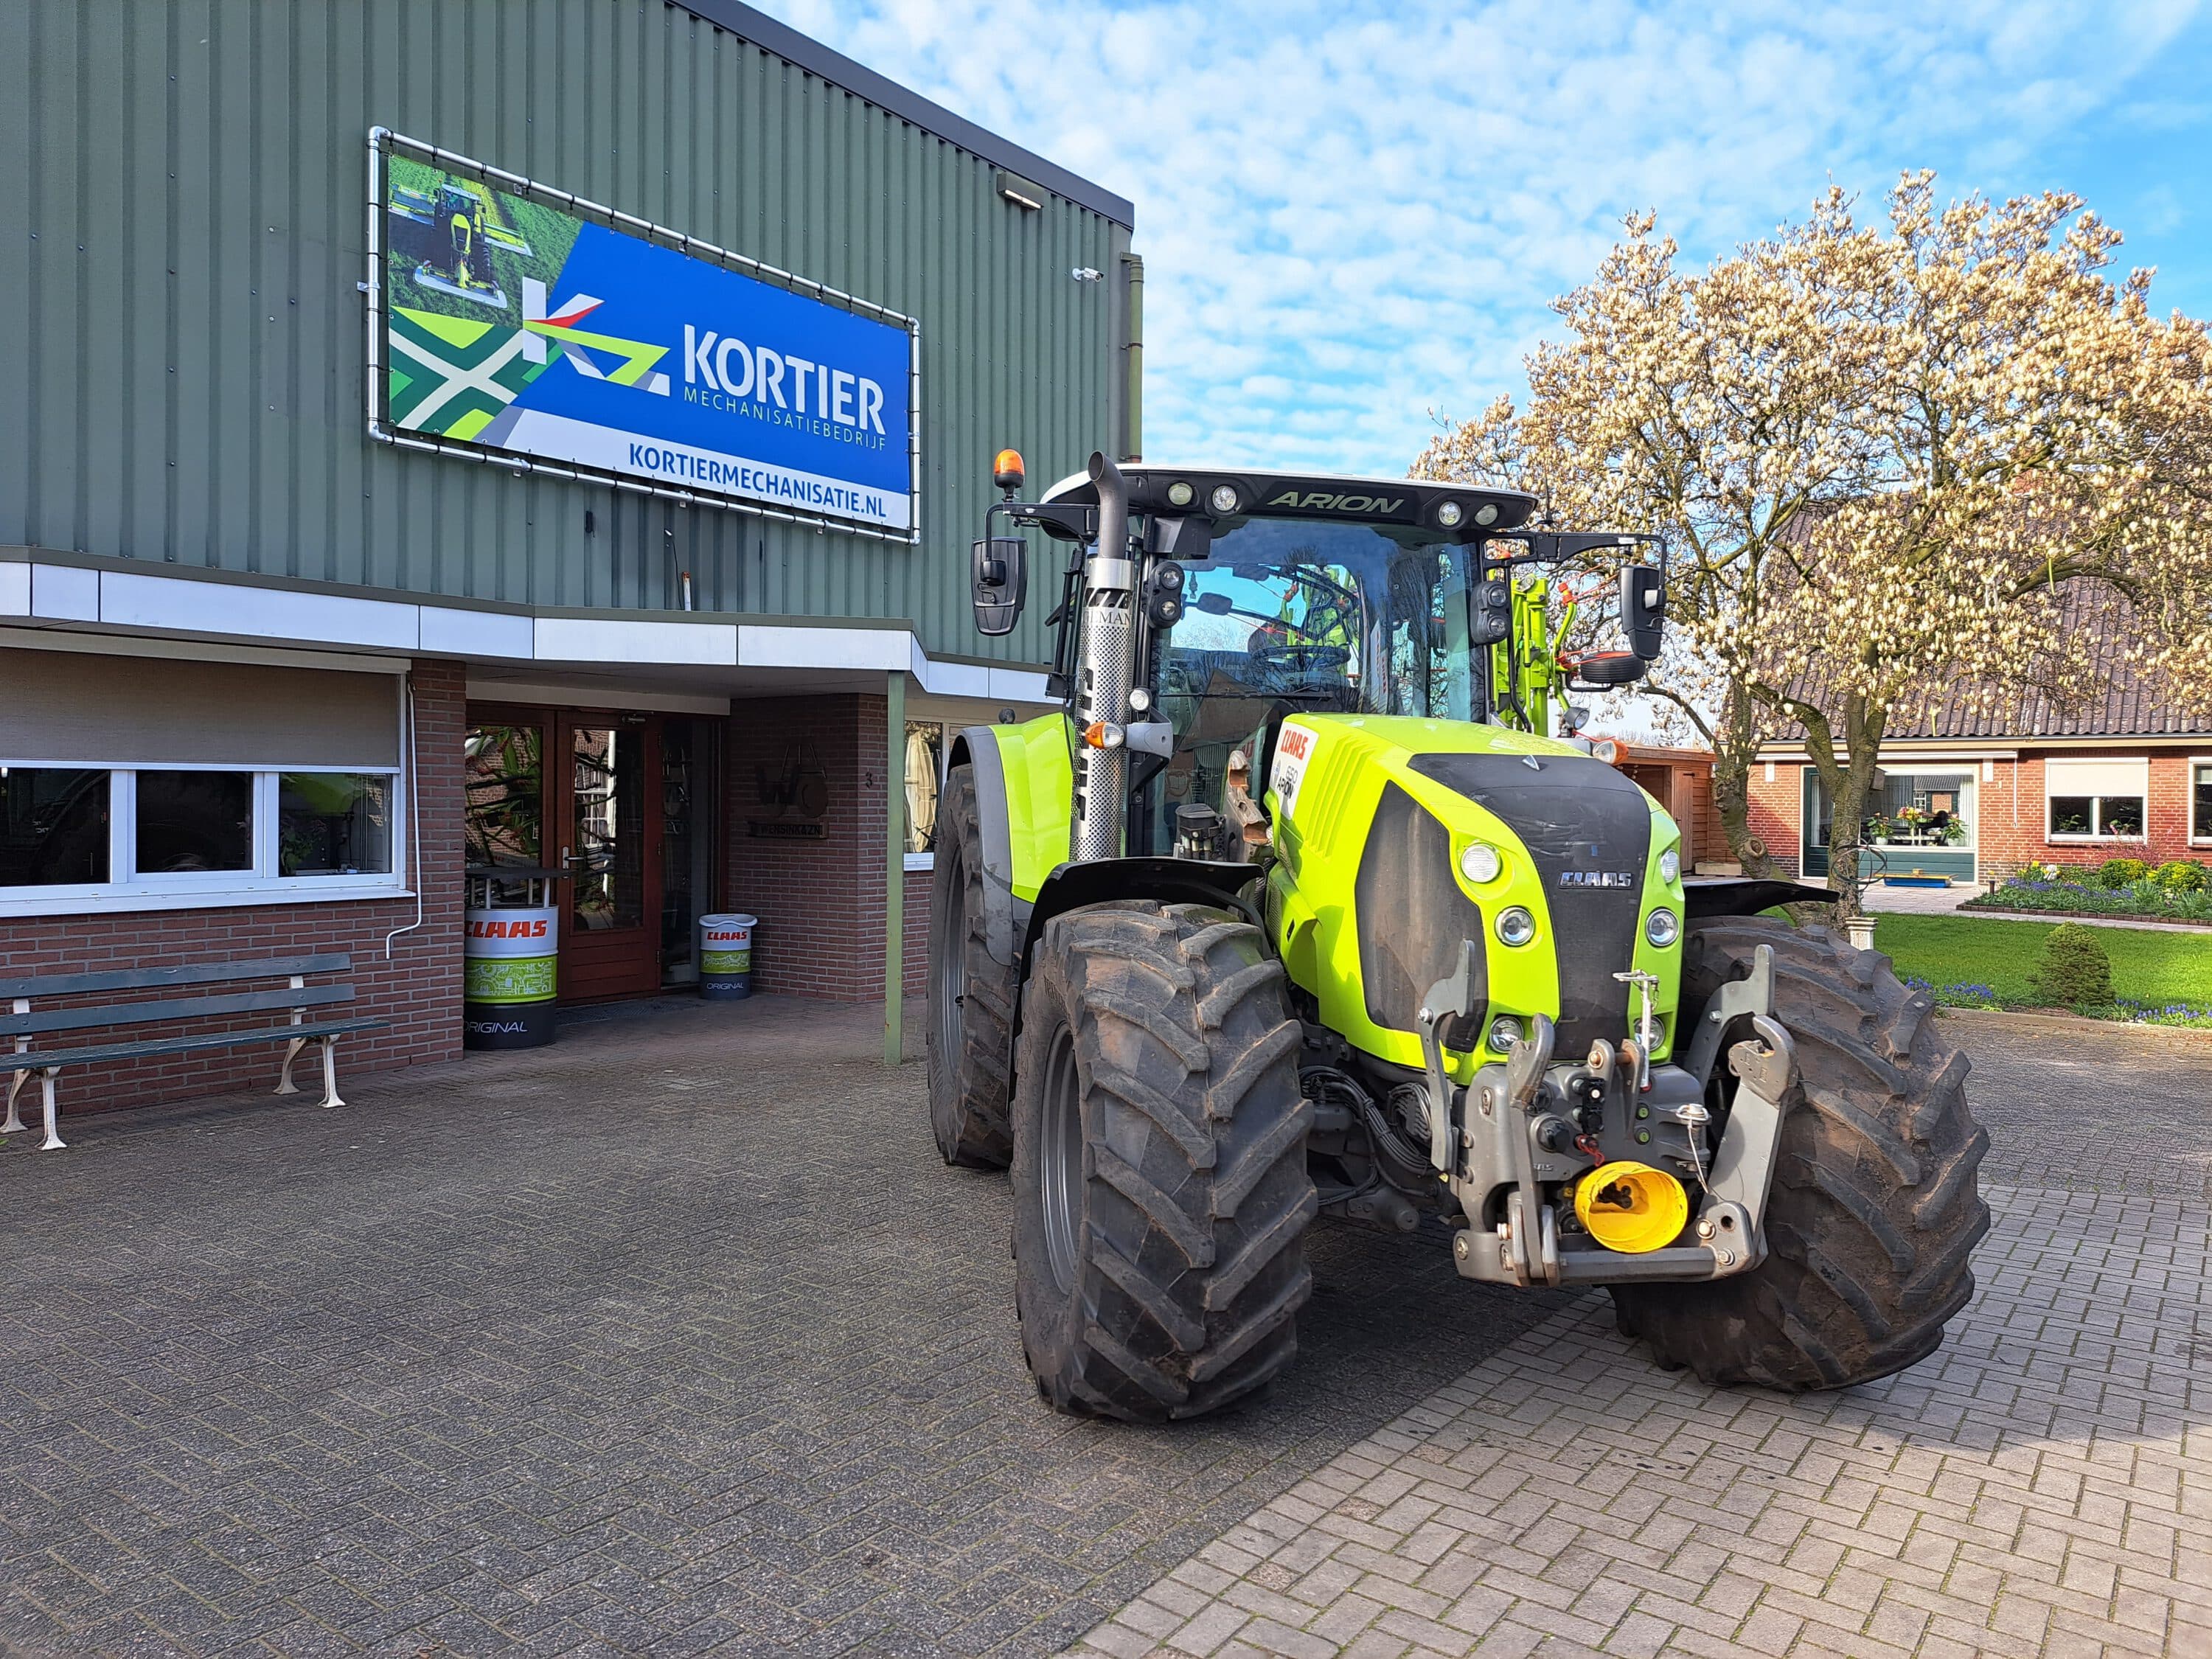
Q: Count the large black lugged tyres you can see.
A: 3